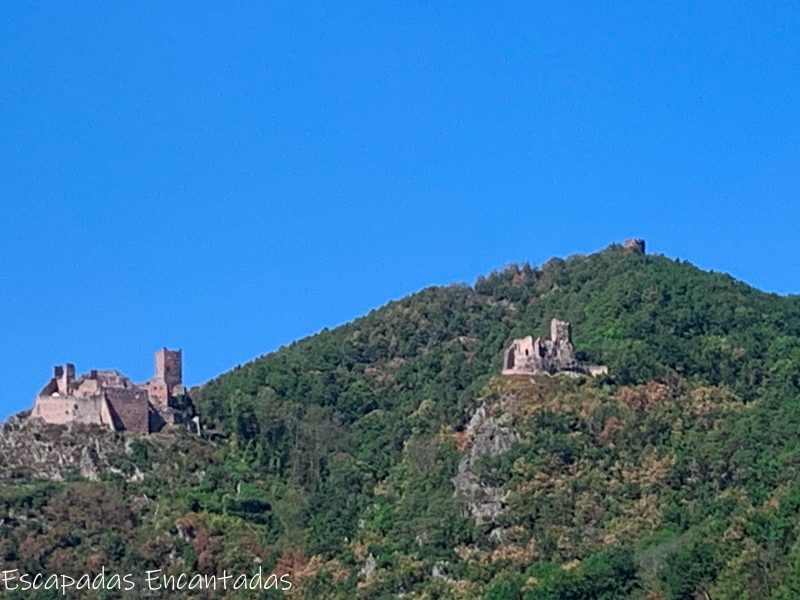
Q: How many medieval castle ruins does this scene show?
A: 3